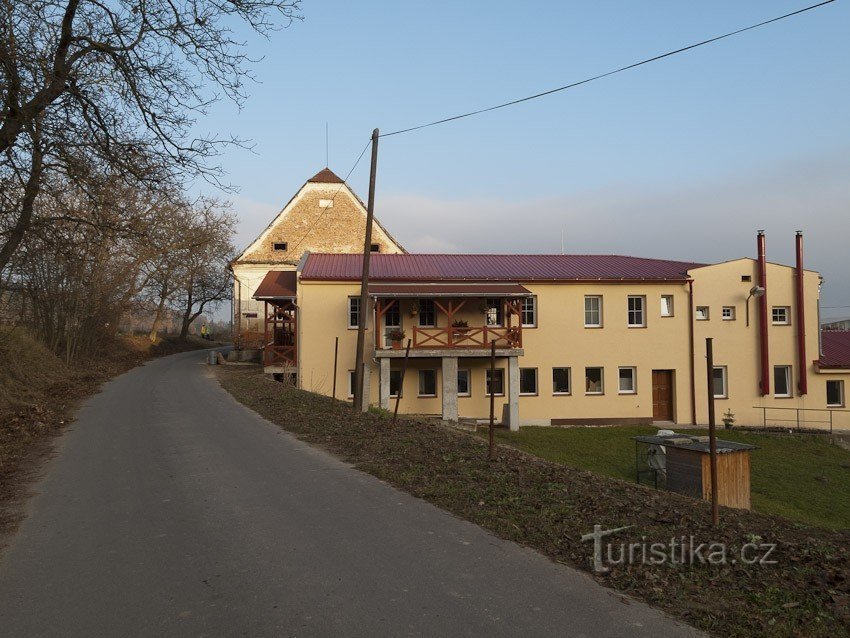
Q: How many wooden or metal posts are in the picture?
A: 5